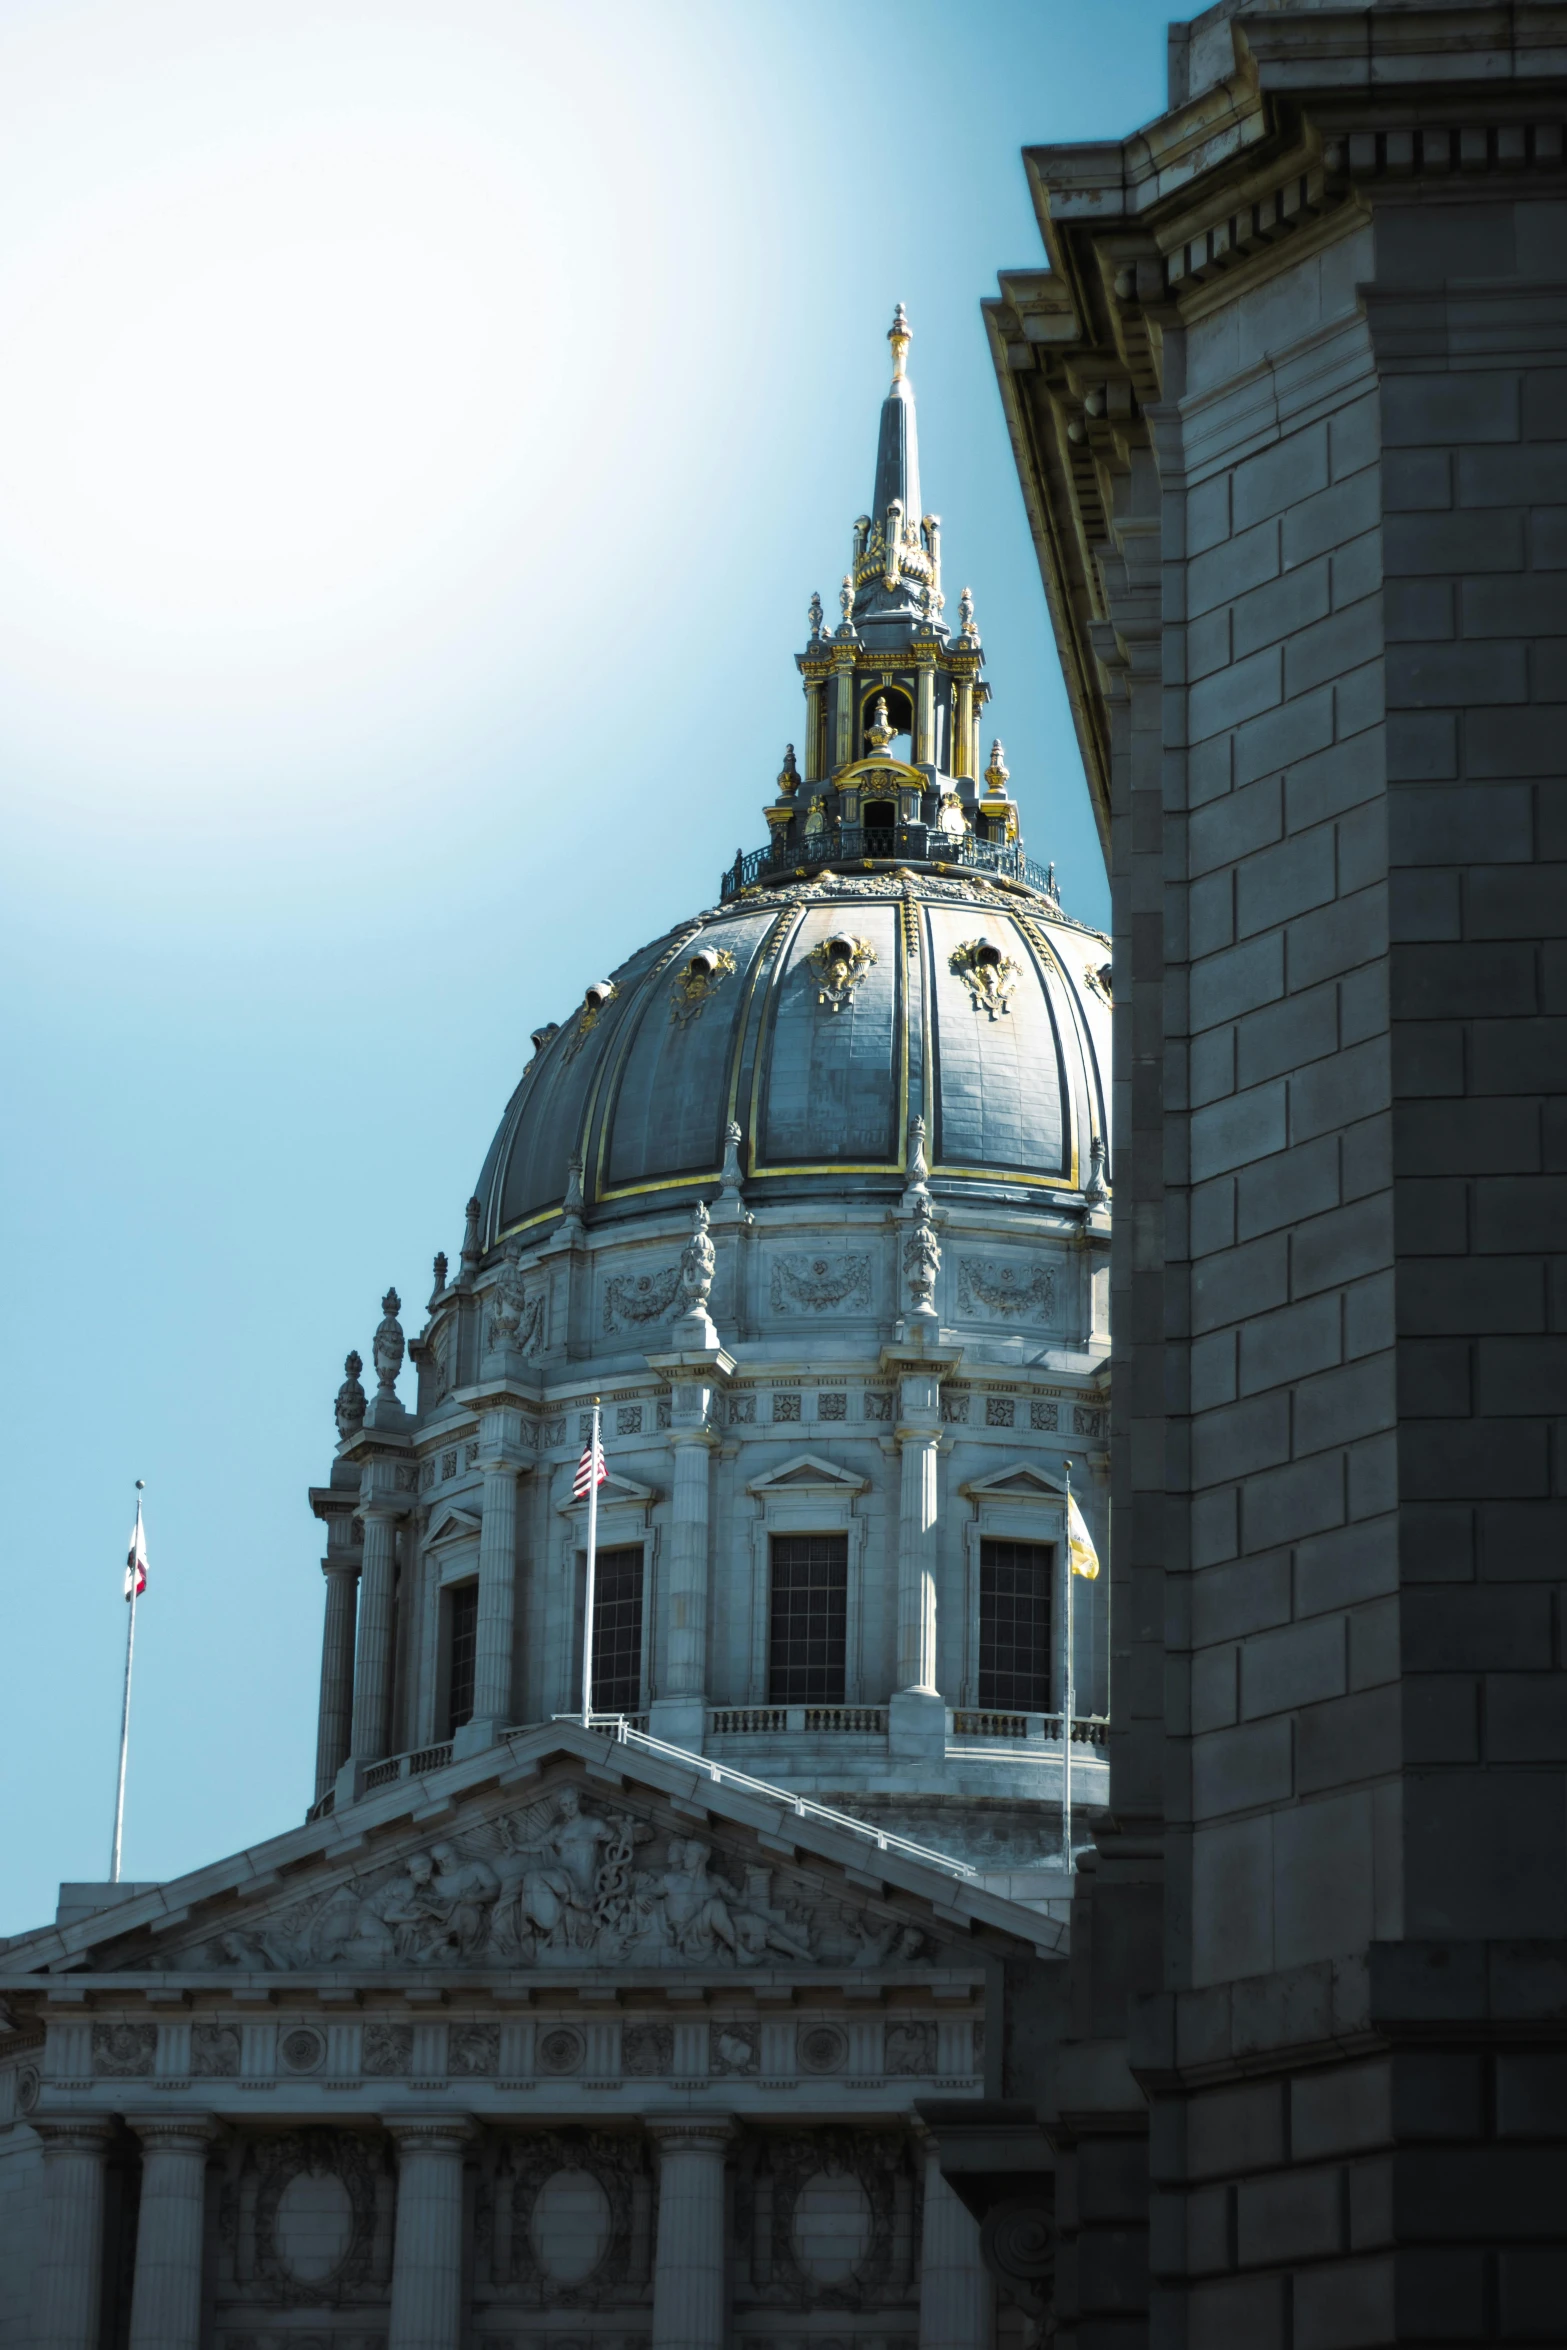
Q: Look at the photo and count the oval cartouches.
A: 3